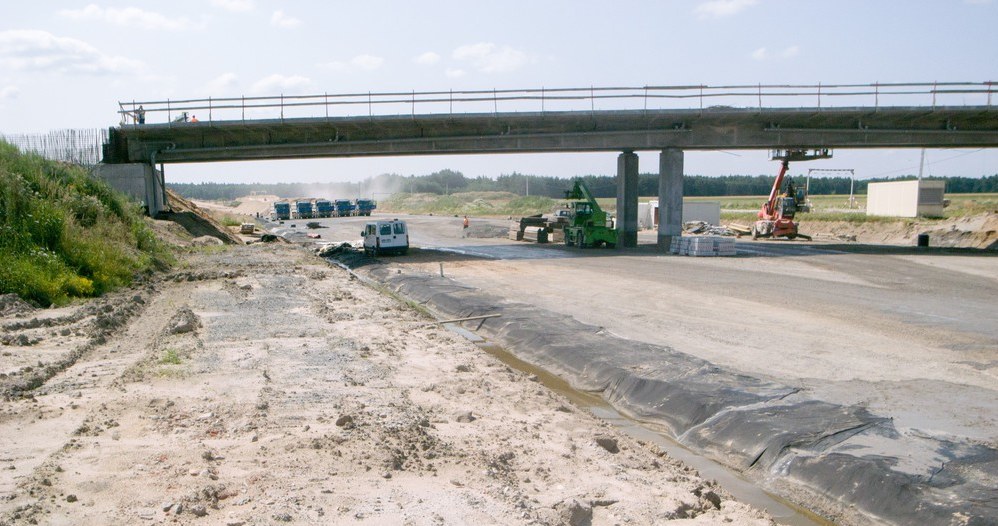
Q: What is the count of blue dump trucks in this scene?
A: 5